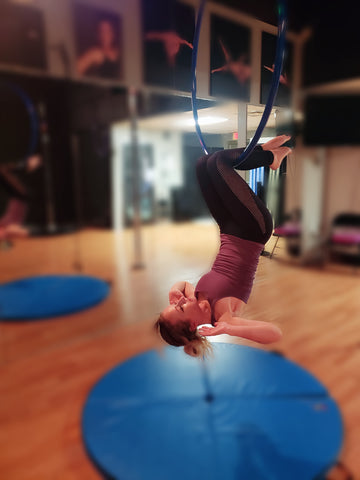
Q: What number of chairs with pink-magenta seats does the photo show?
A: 2